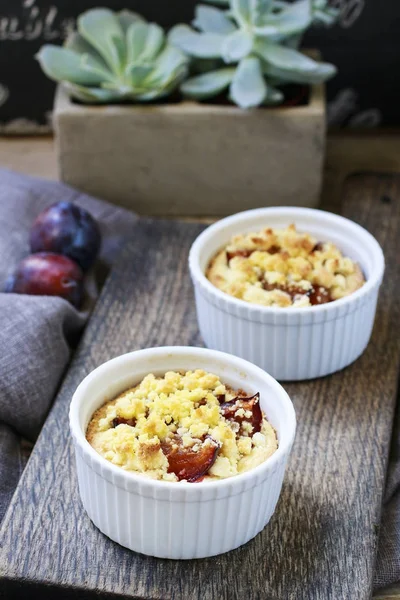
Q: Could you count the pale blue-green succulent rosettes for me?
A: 2